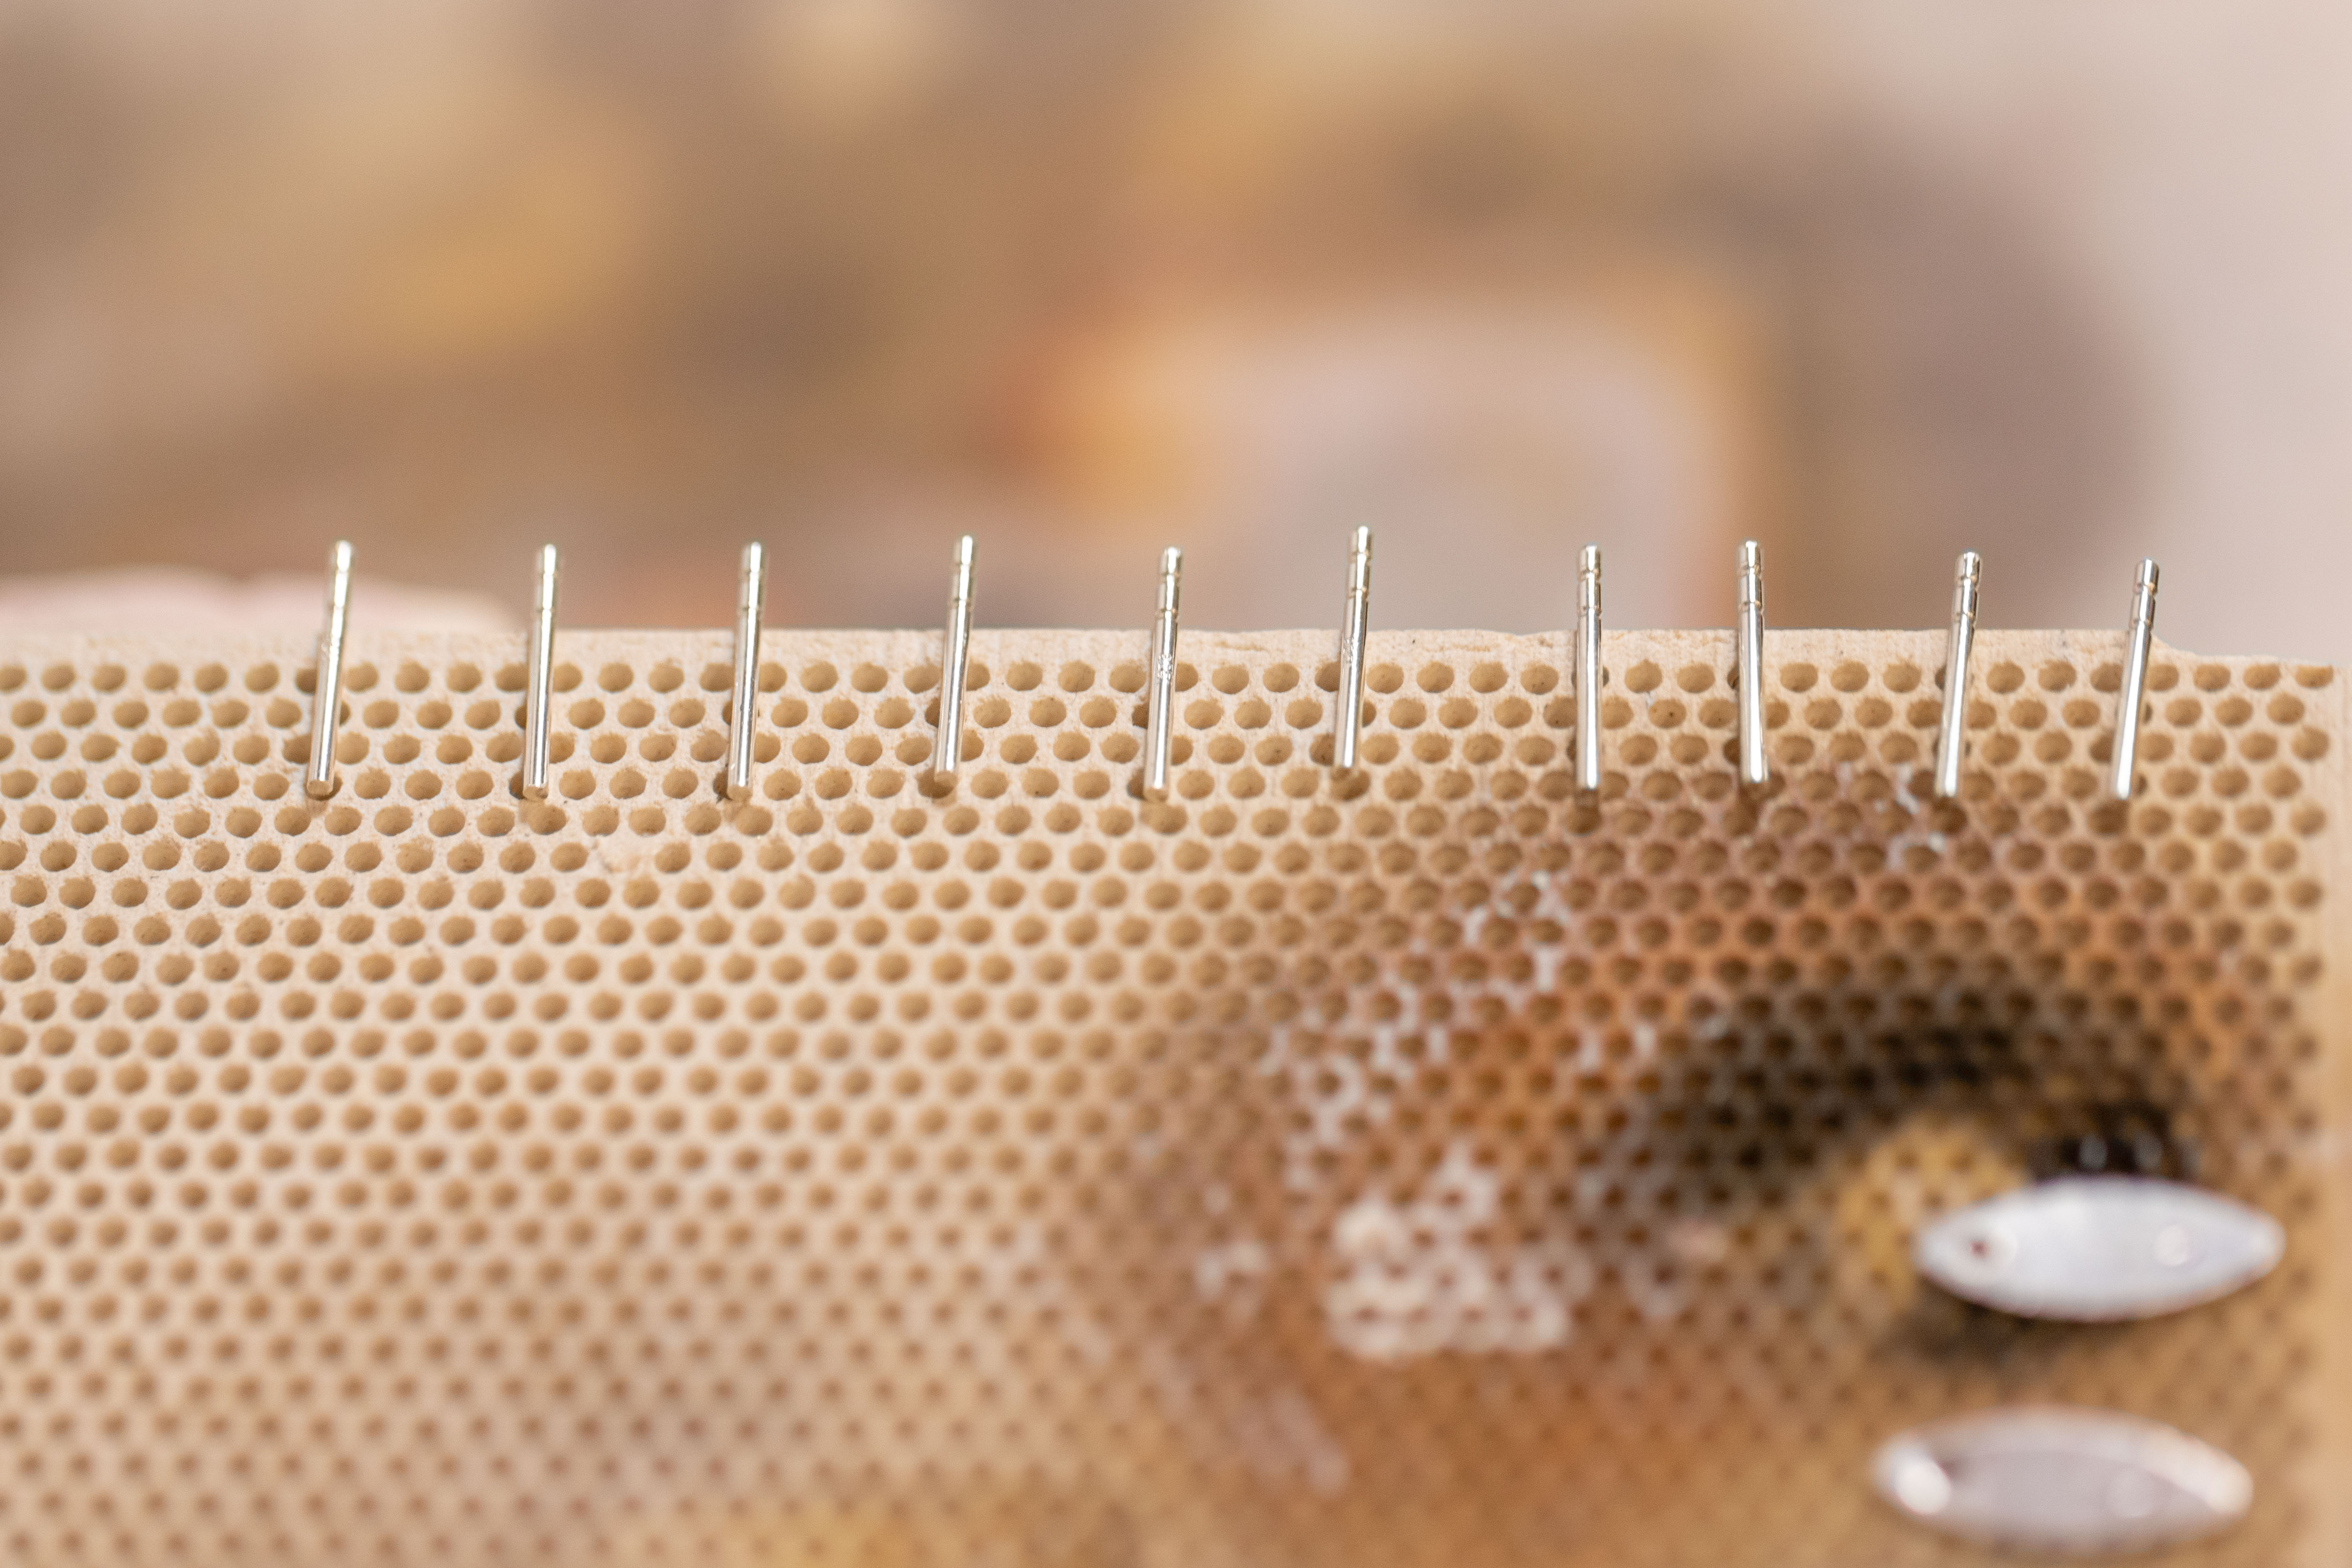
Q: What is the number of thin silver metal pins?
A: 10